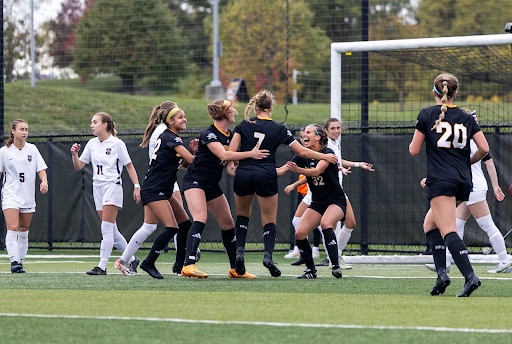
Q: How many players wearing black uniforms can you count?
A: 5